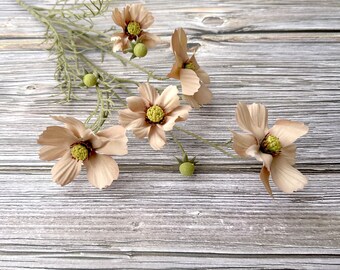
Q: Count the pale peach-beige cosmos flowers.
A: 5